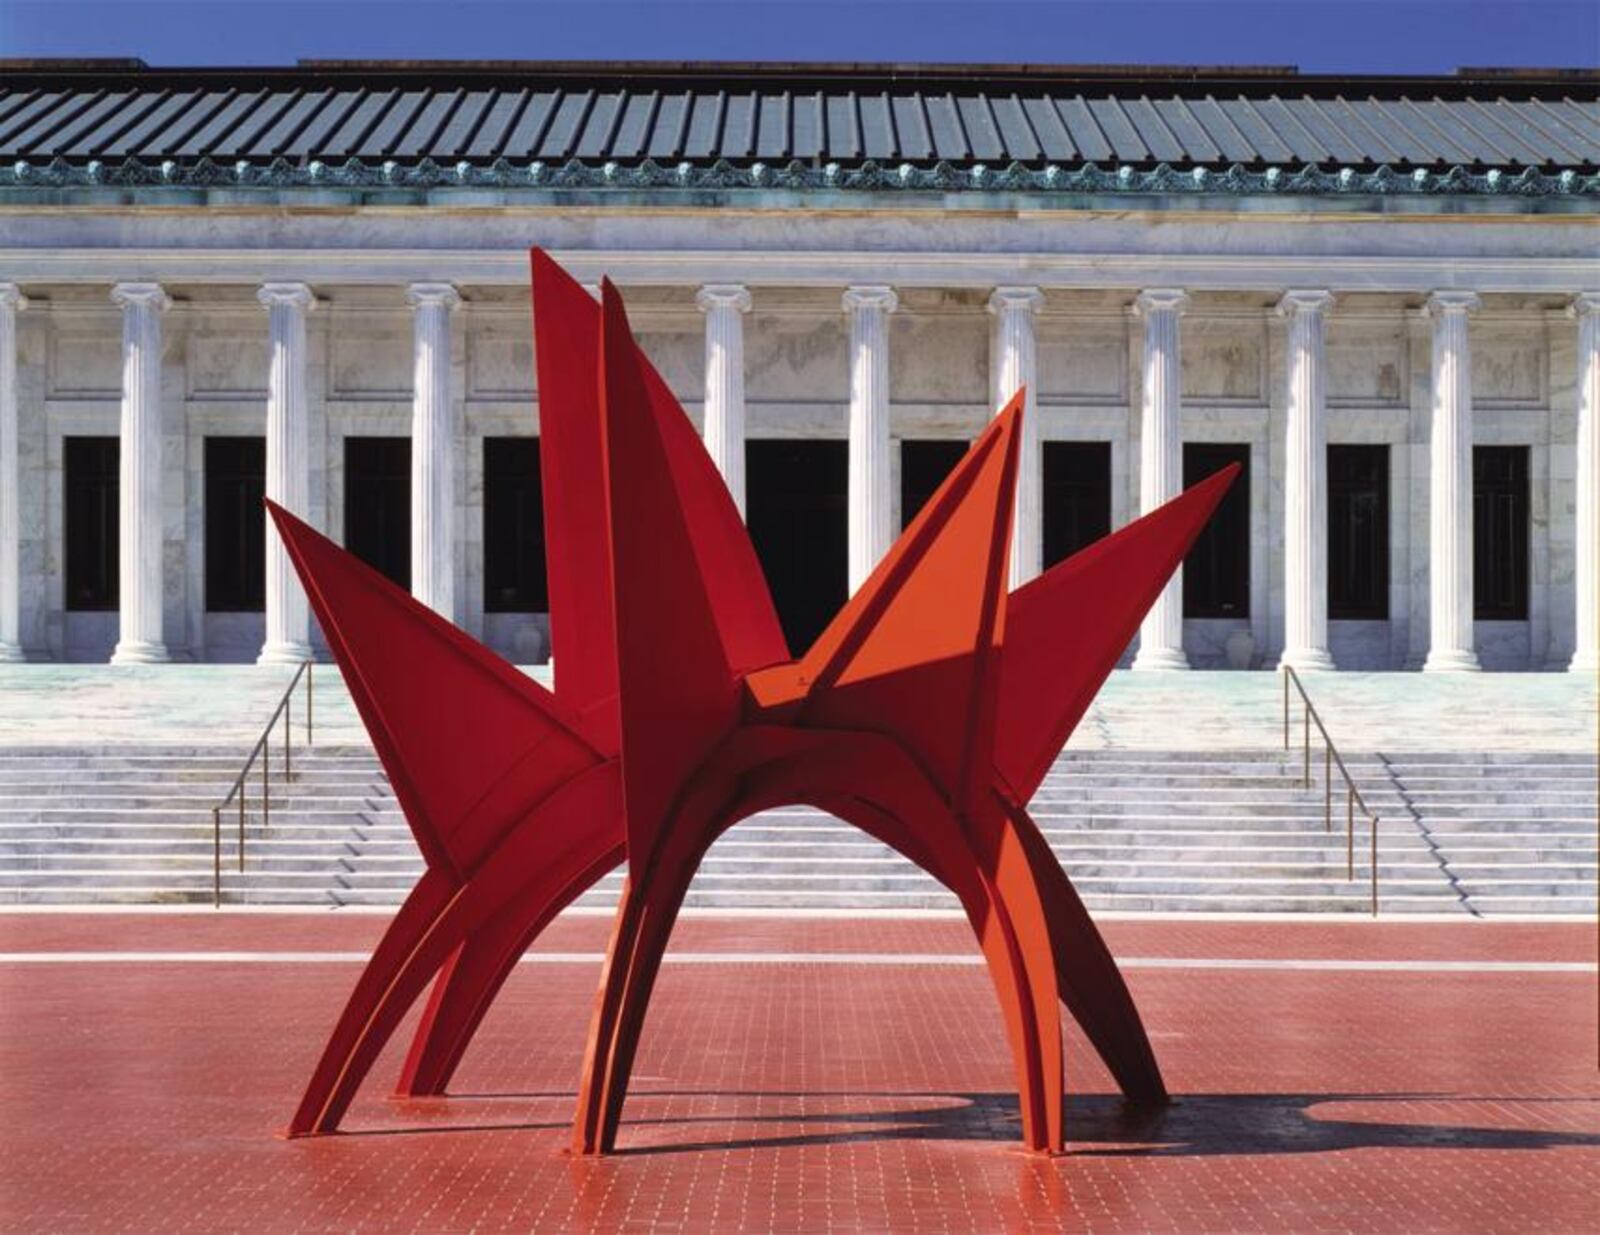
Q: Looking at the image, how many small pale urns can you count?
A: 2